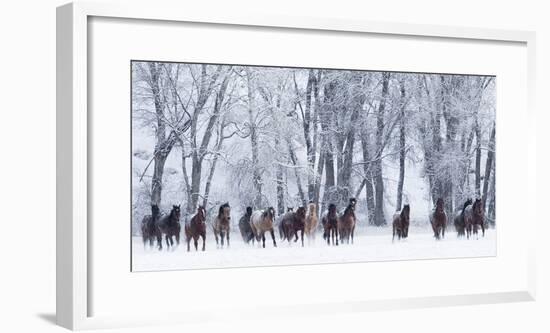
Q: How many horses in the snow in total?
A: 15